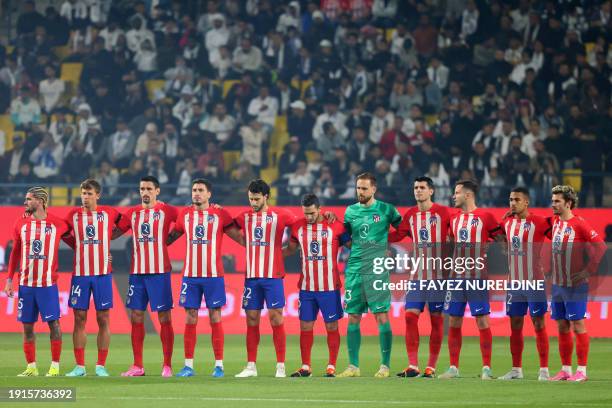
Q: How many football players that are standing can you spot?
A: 11